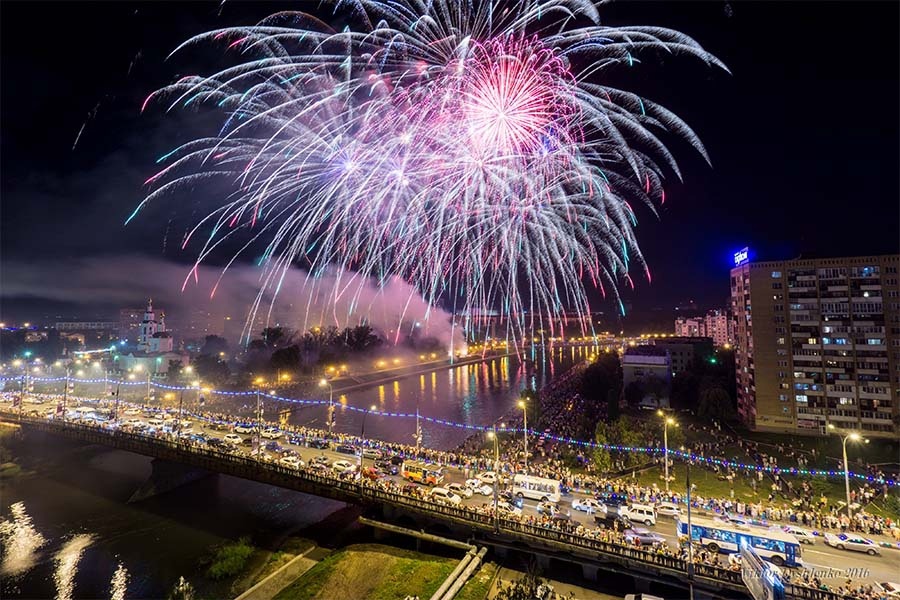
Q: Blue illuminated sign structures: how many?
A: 1